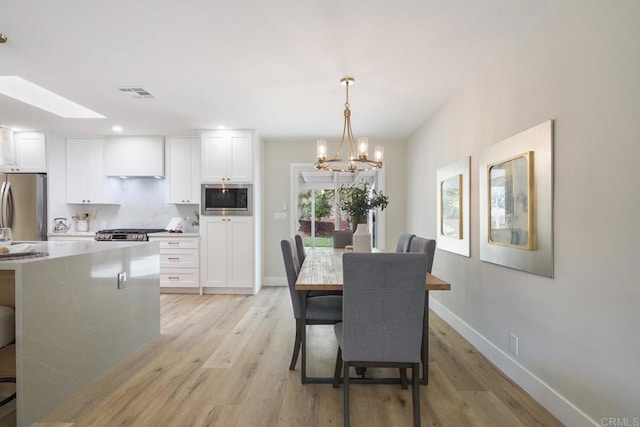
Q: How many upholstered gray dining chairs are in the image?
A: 6